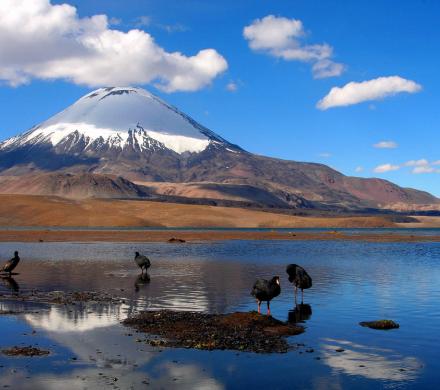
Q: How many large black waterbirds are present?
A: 4